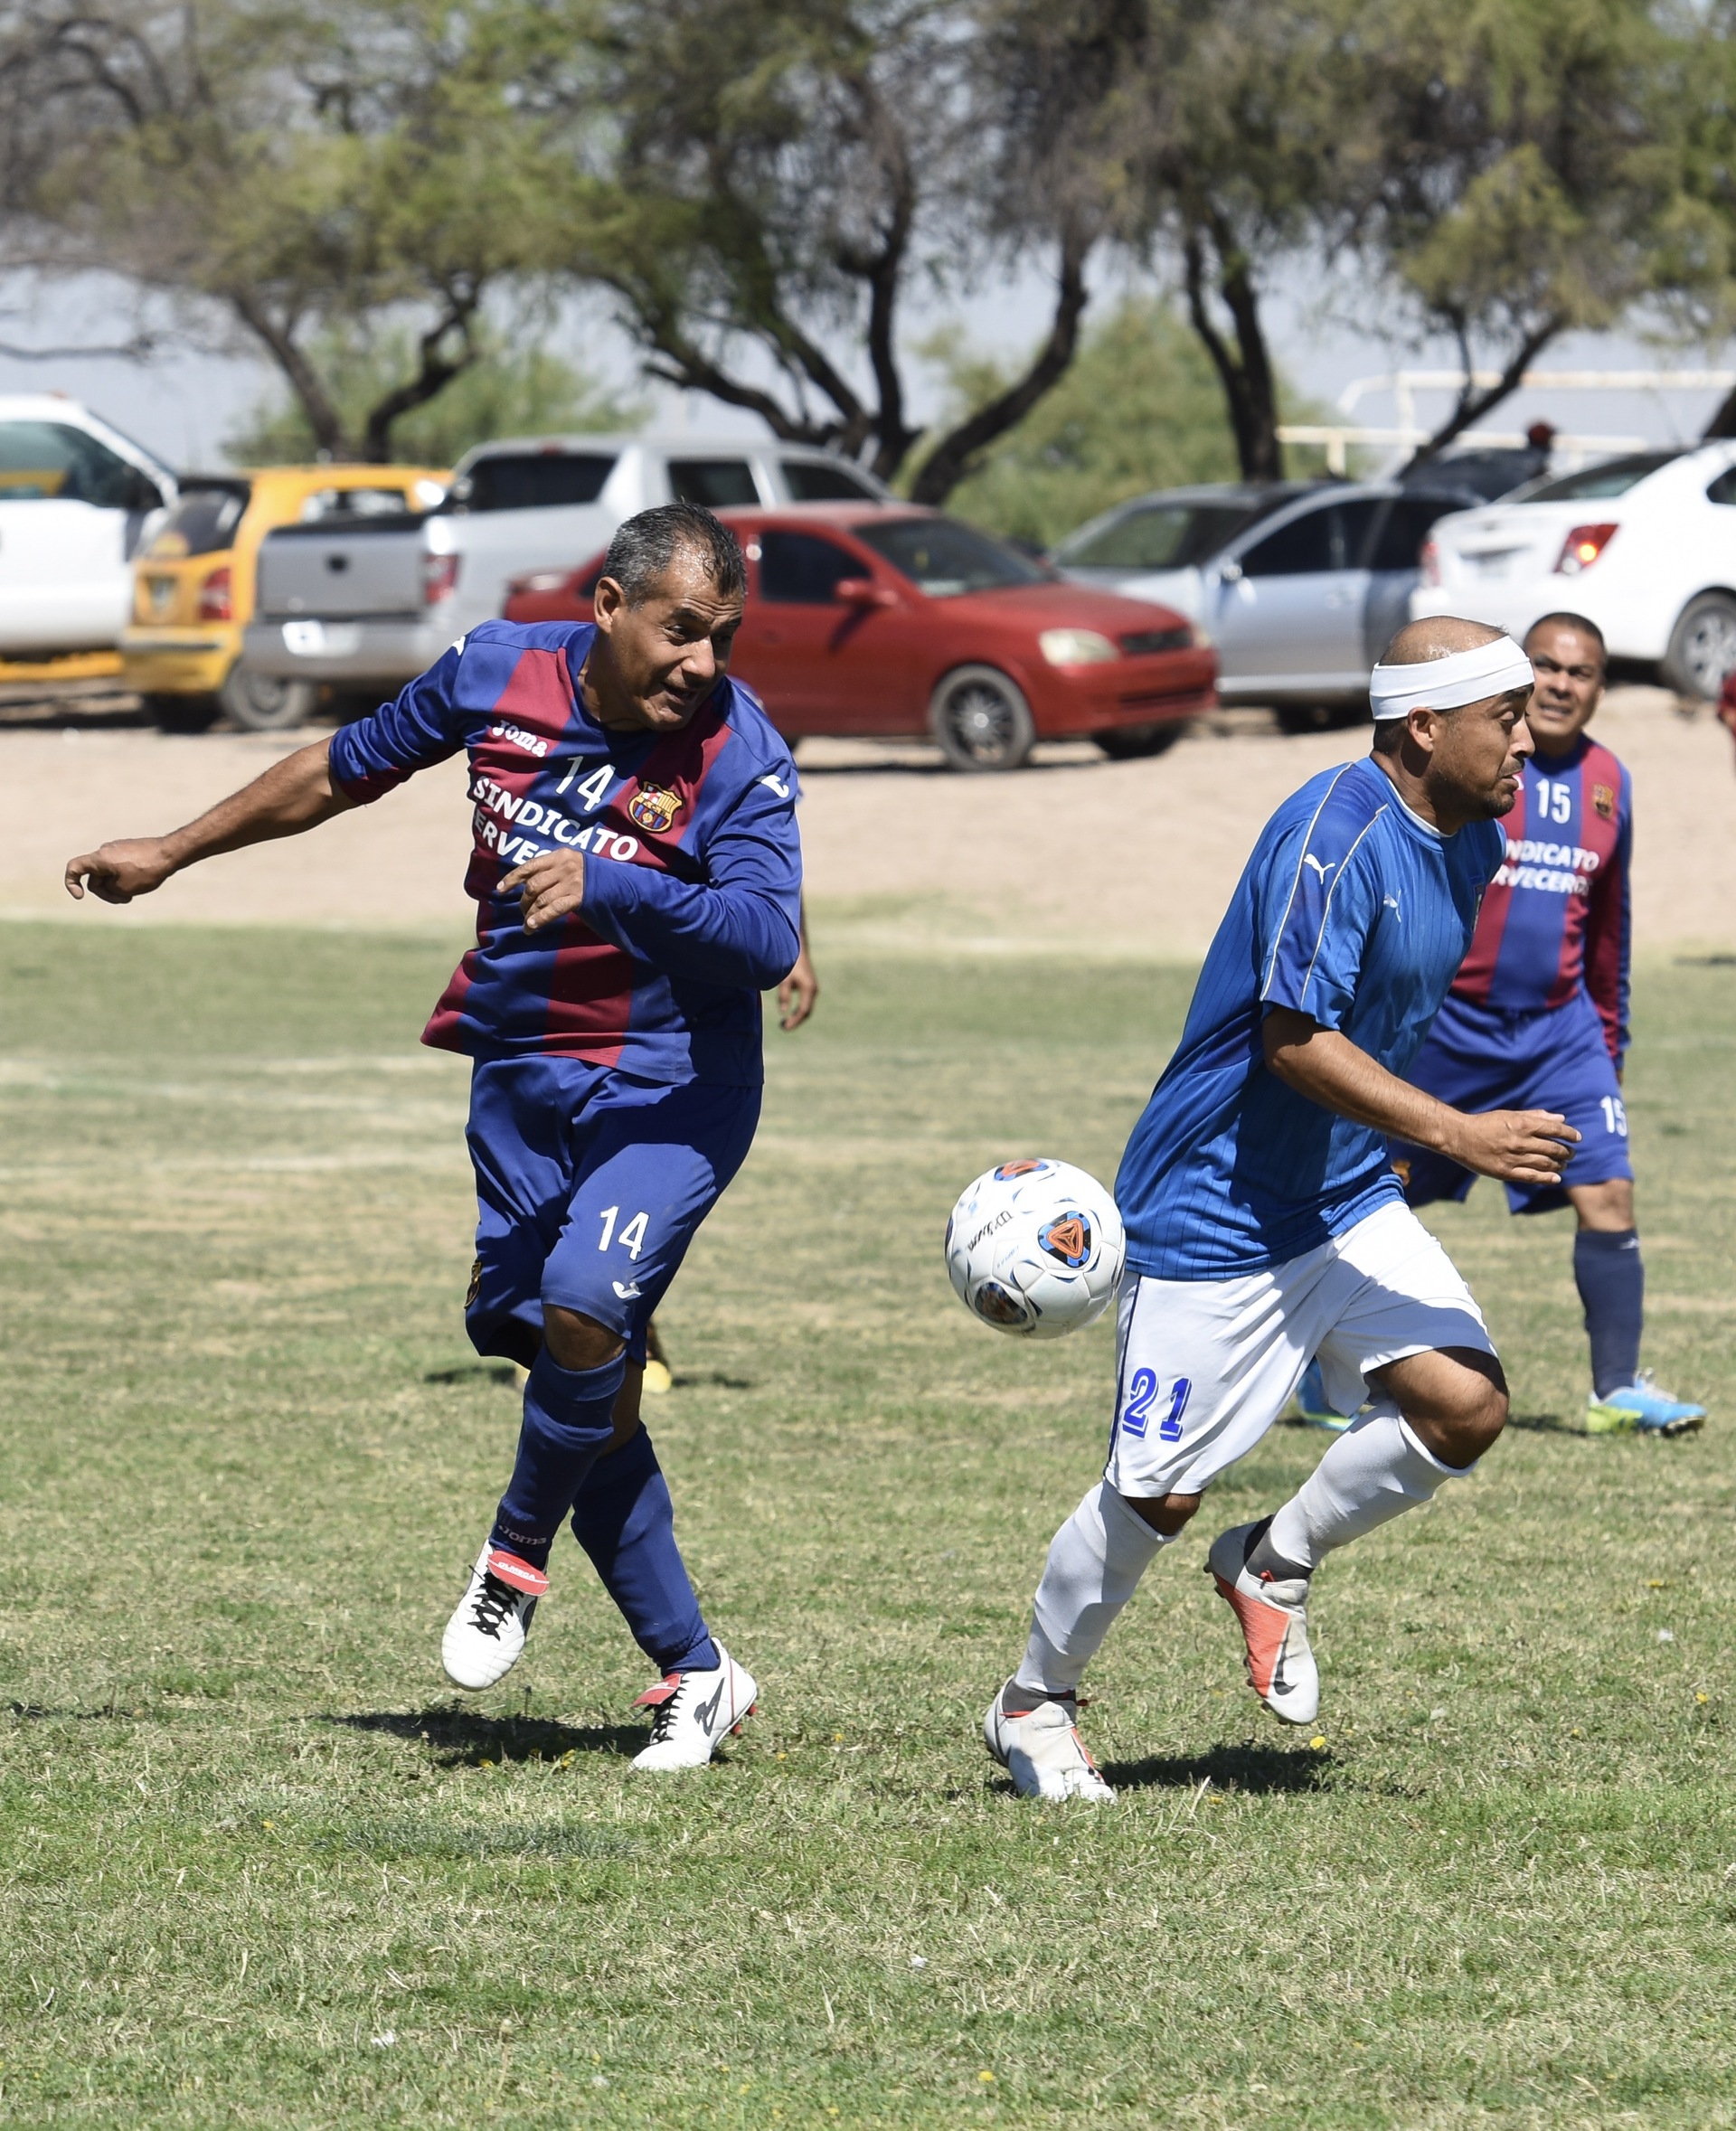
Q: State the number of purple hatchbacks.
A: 0